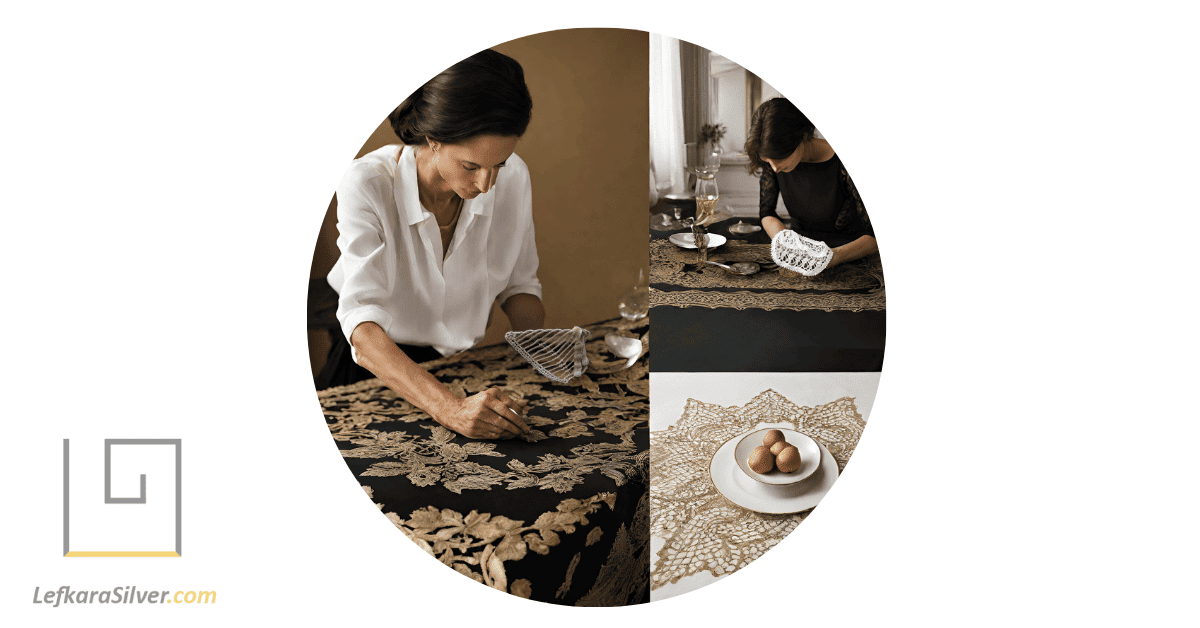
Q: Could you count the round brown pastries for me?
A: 4